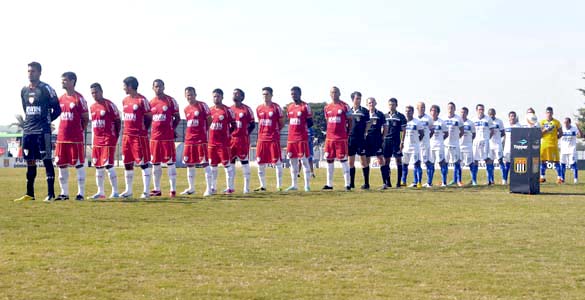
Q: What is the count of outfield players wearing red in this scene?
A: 10